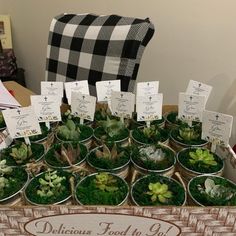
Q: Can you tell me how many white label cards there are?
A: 12